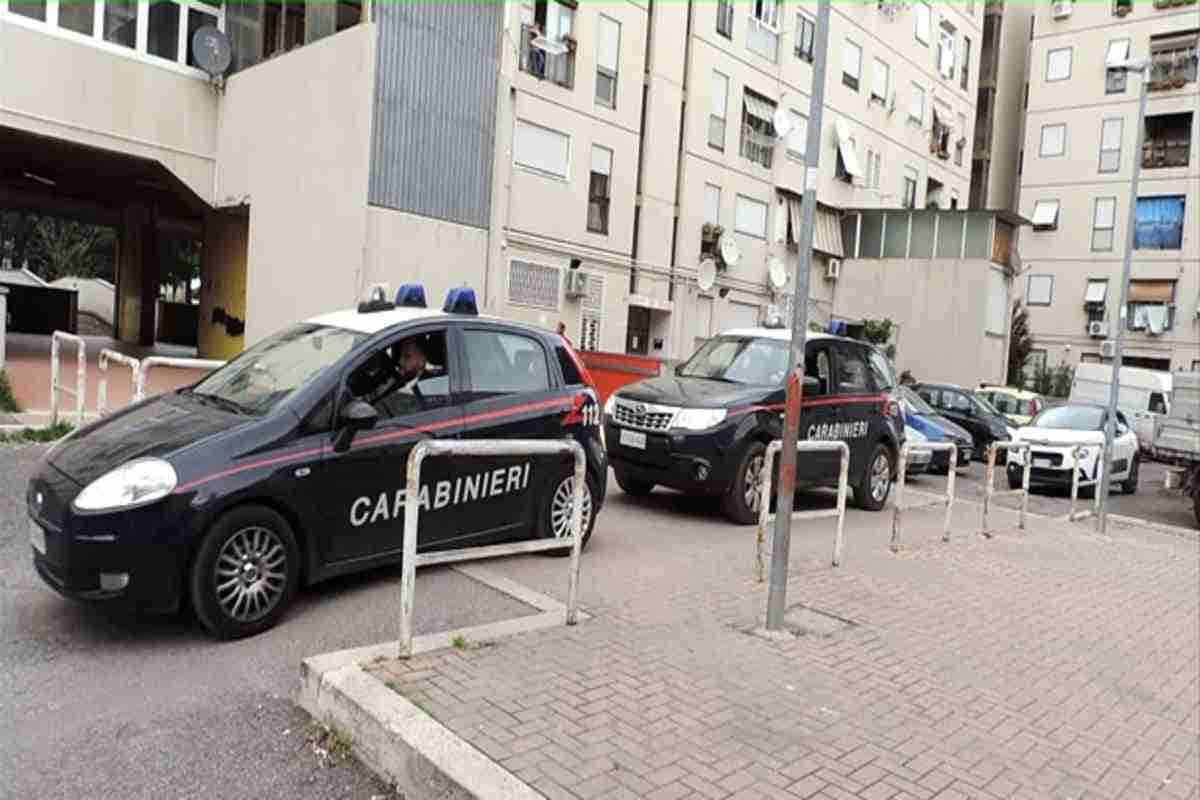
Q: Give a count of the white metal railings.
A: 8